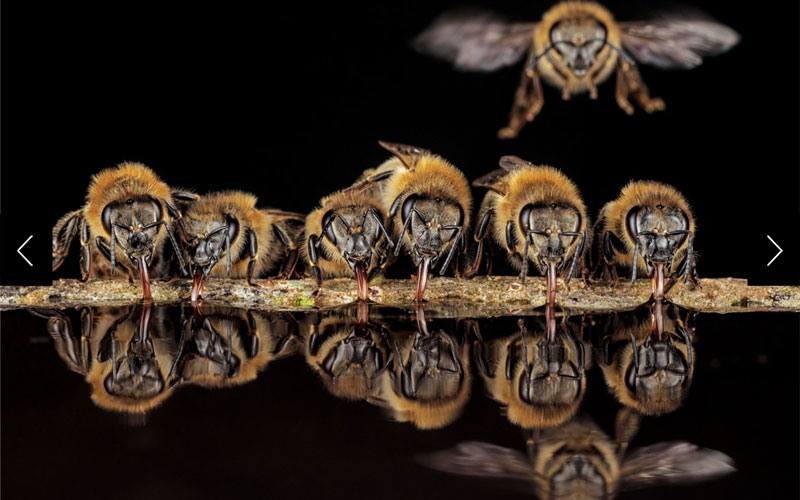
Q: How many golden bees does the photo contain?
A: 7